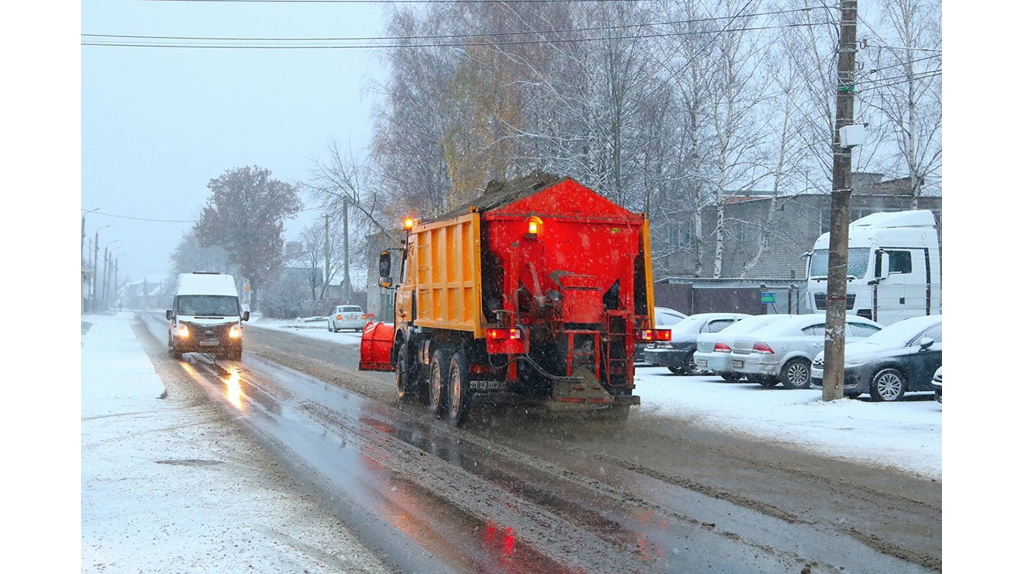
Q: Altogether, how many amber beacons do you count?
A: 2